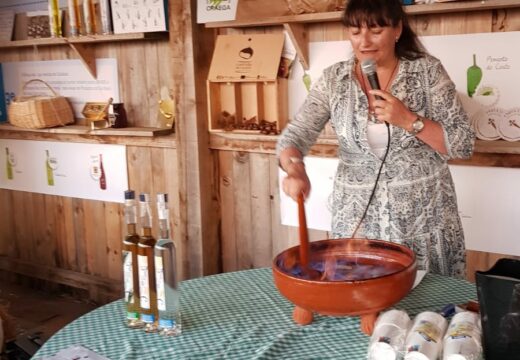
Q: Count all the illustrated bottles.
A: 3